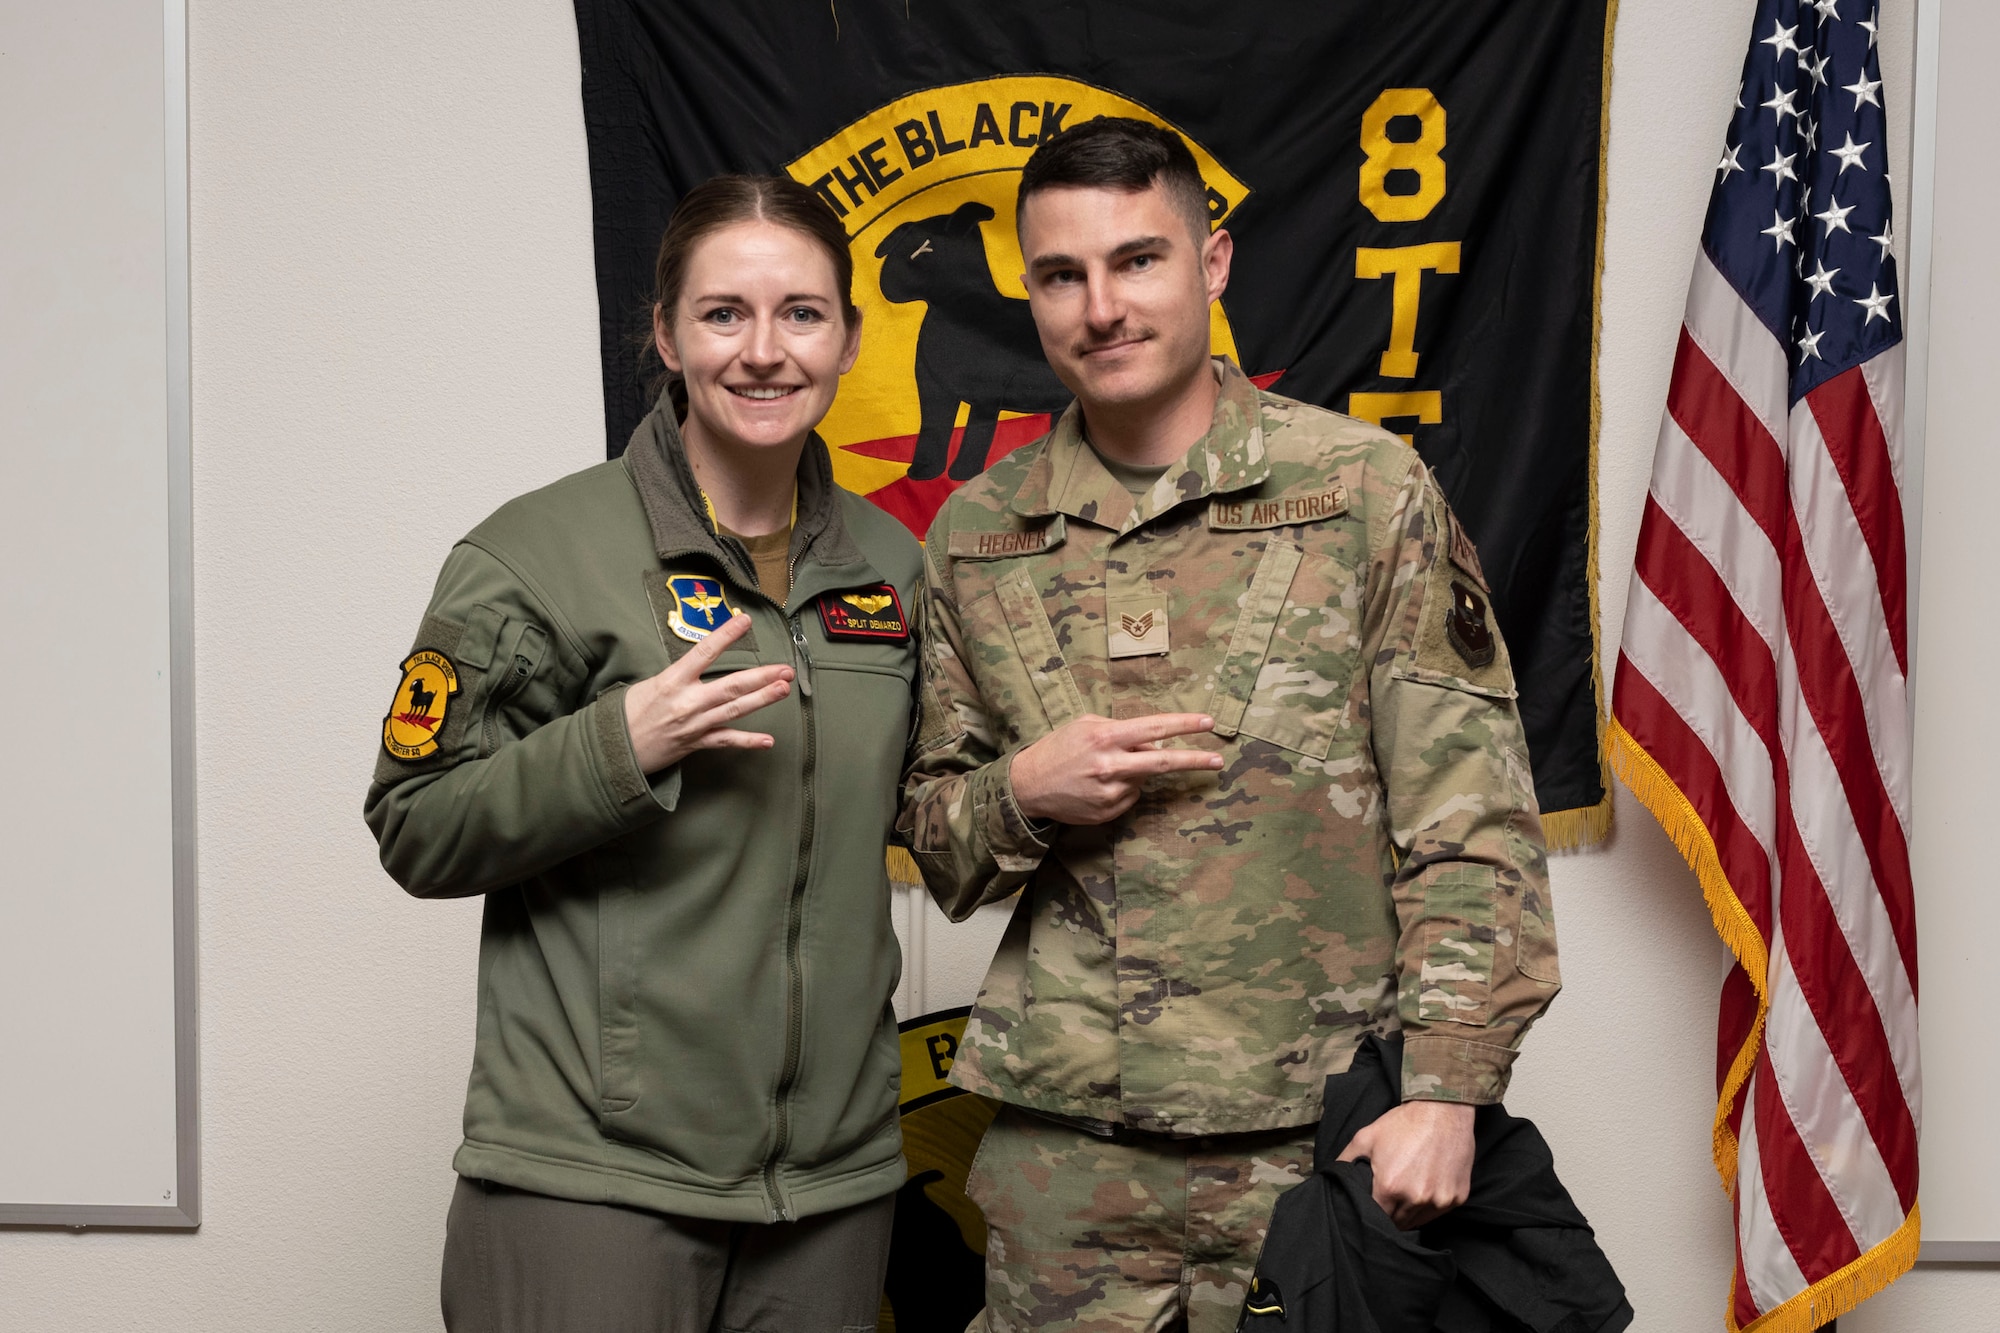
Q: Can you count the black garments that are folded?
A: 1